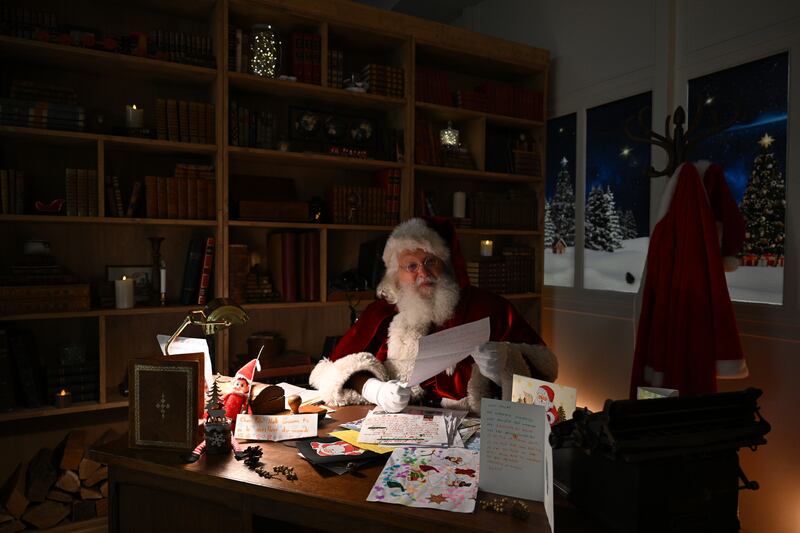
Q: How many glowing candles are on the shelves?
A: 4